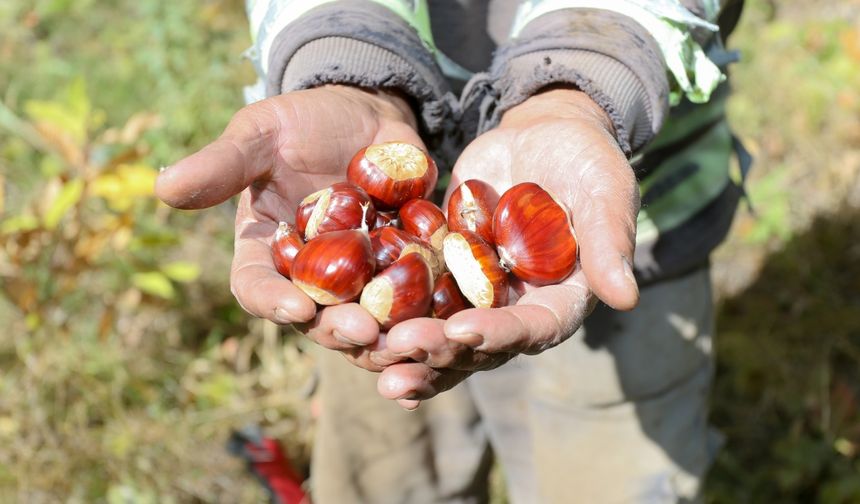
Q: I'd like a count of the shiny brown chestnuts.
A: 12